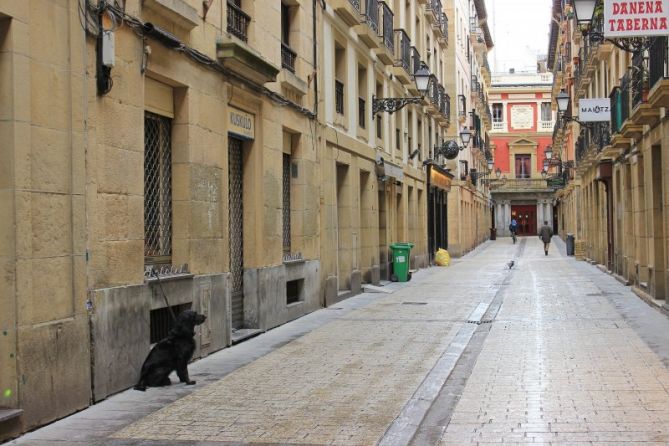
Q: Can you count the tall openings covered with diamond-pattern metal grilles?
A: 3